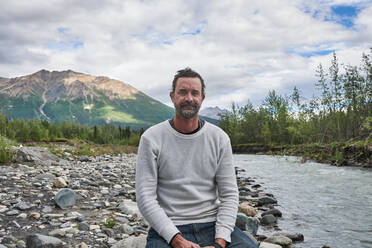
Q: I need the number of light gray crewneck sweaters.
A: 1